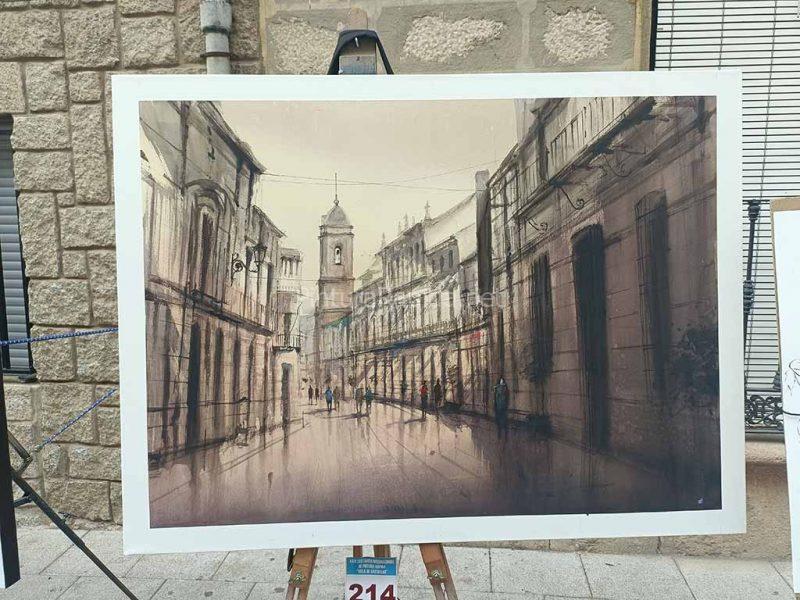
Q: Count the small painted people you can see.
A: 9